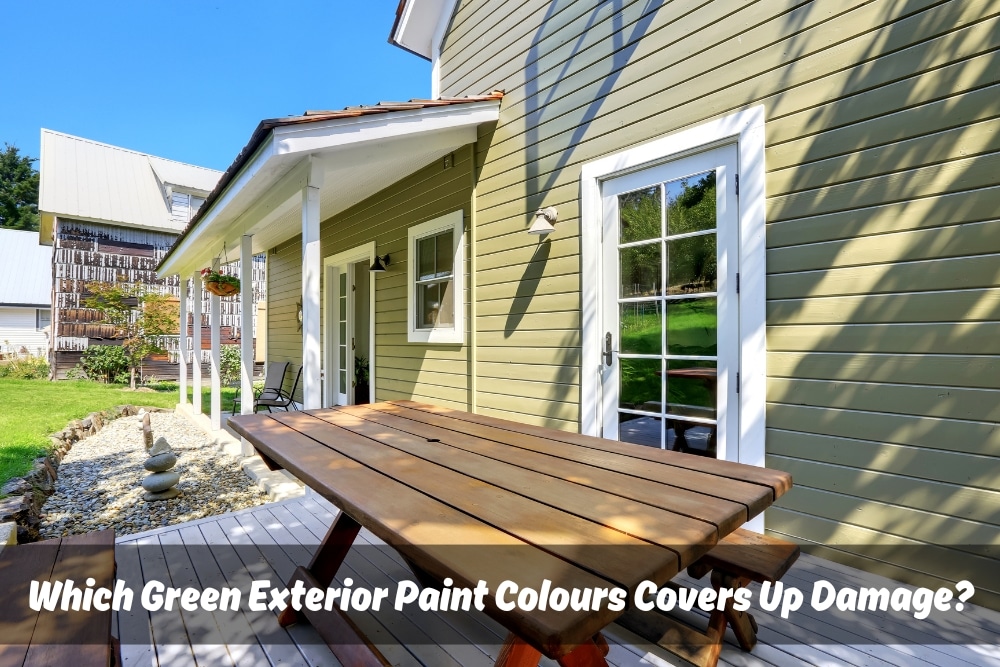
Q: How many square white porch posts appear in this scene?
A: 5